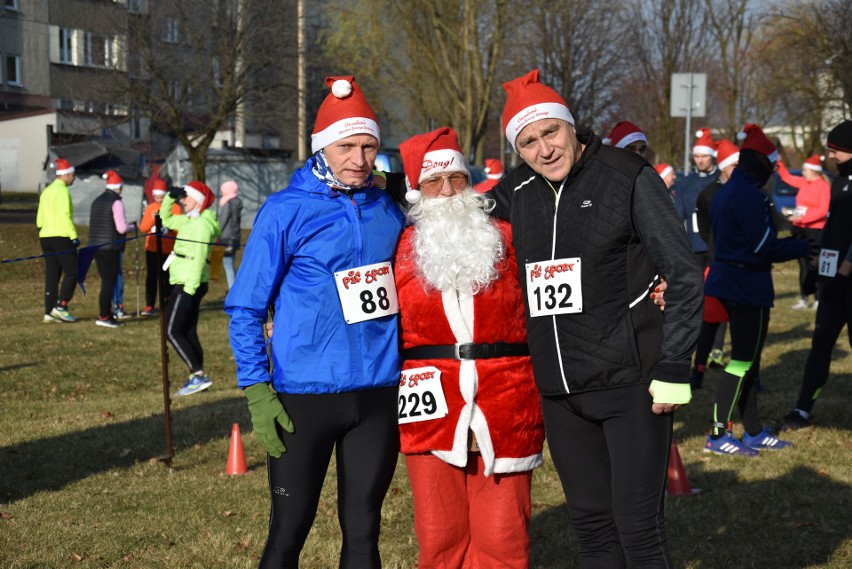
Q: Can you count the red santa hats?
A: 14